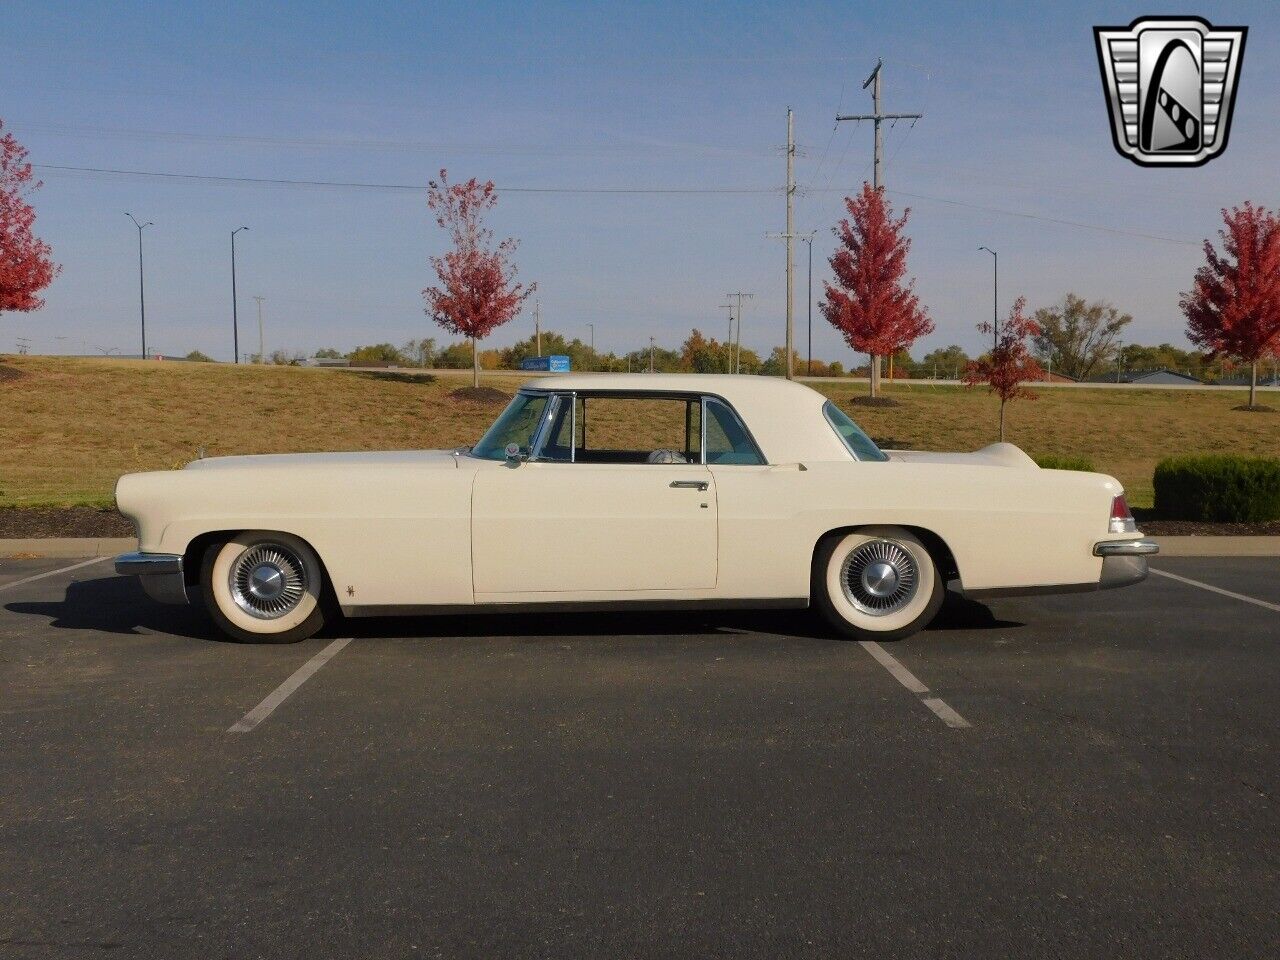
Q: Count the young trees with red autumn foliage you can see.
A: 5